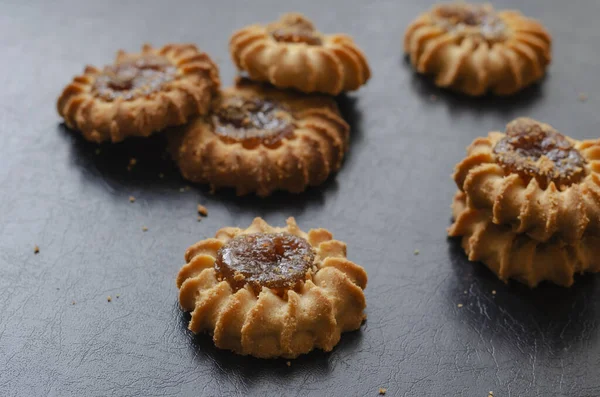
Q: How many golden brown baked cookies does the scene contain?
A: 7